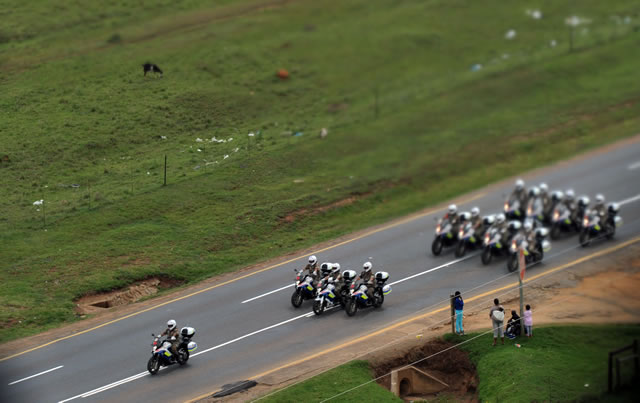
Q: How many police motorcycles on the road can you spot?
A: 12